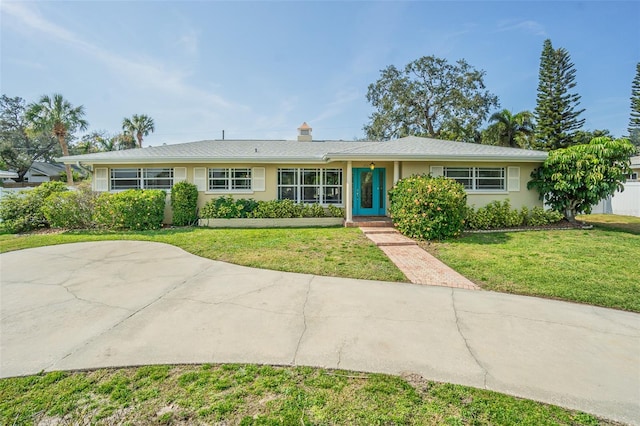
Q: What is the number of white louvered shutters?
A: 6